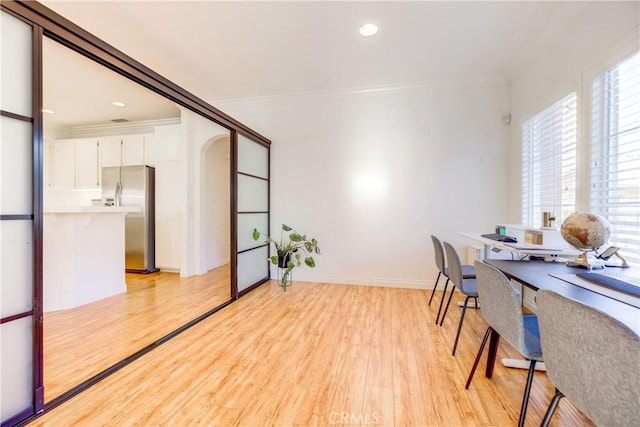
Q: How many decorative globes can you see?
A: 1